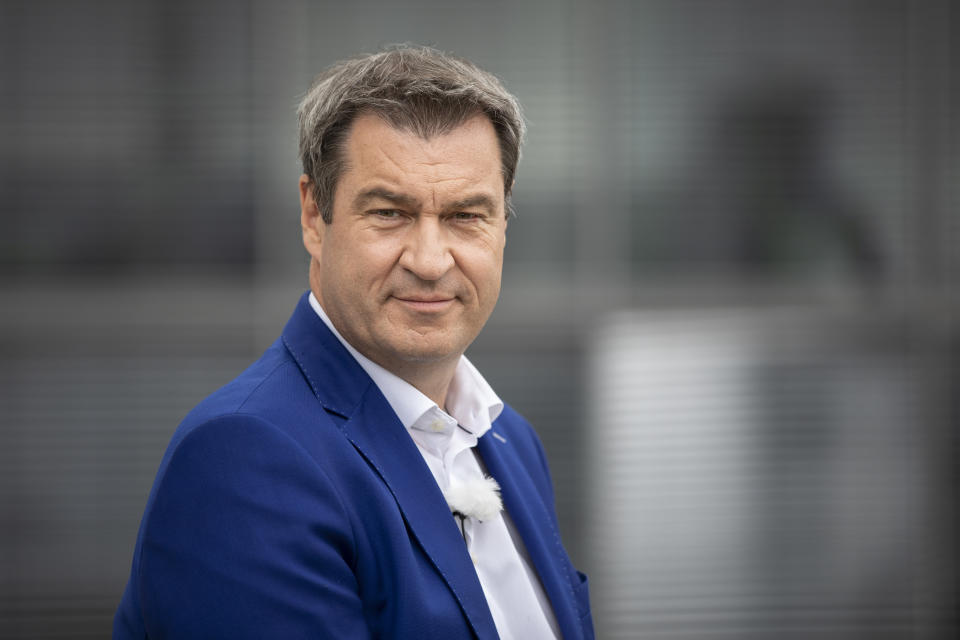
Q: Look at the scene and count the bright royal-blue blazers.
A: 1